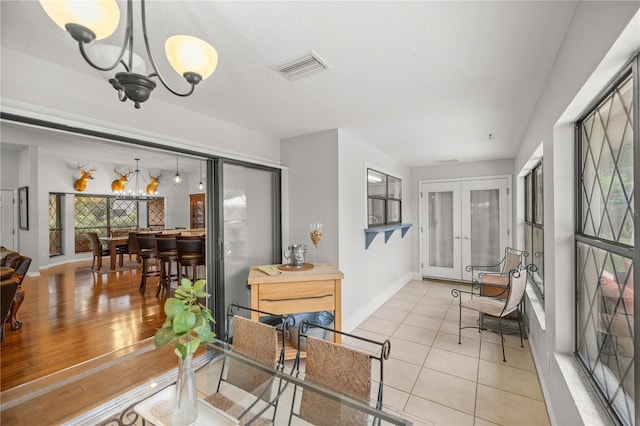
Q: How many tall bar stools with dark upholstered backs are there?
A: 3